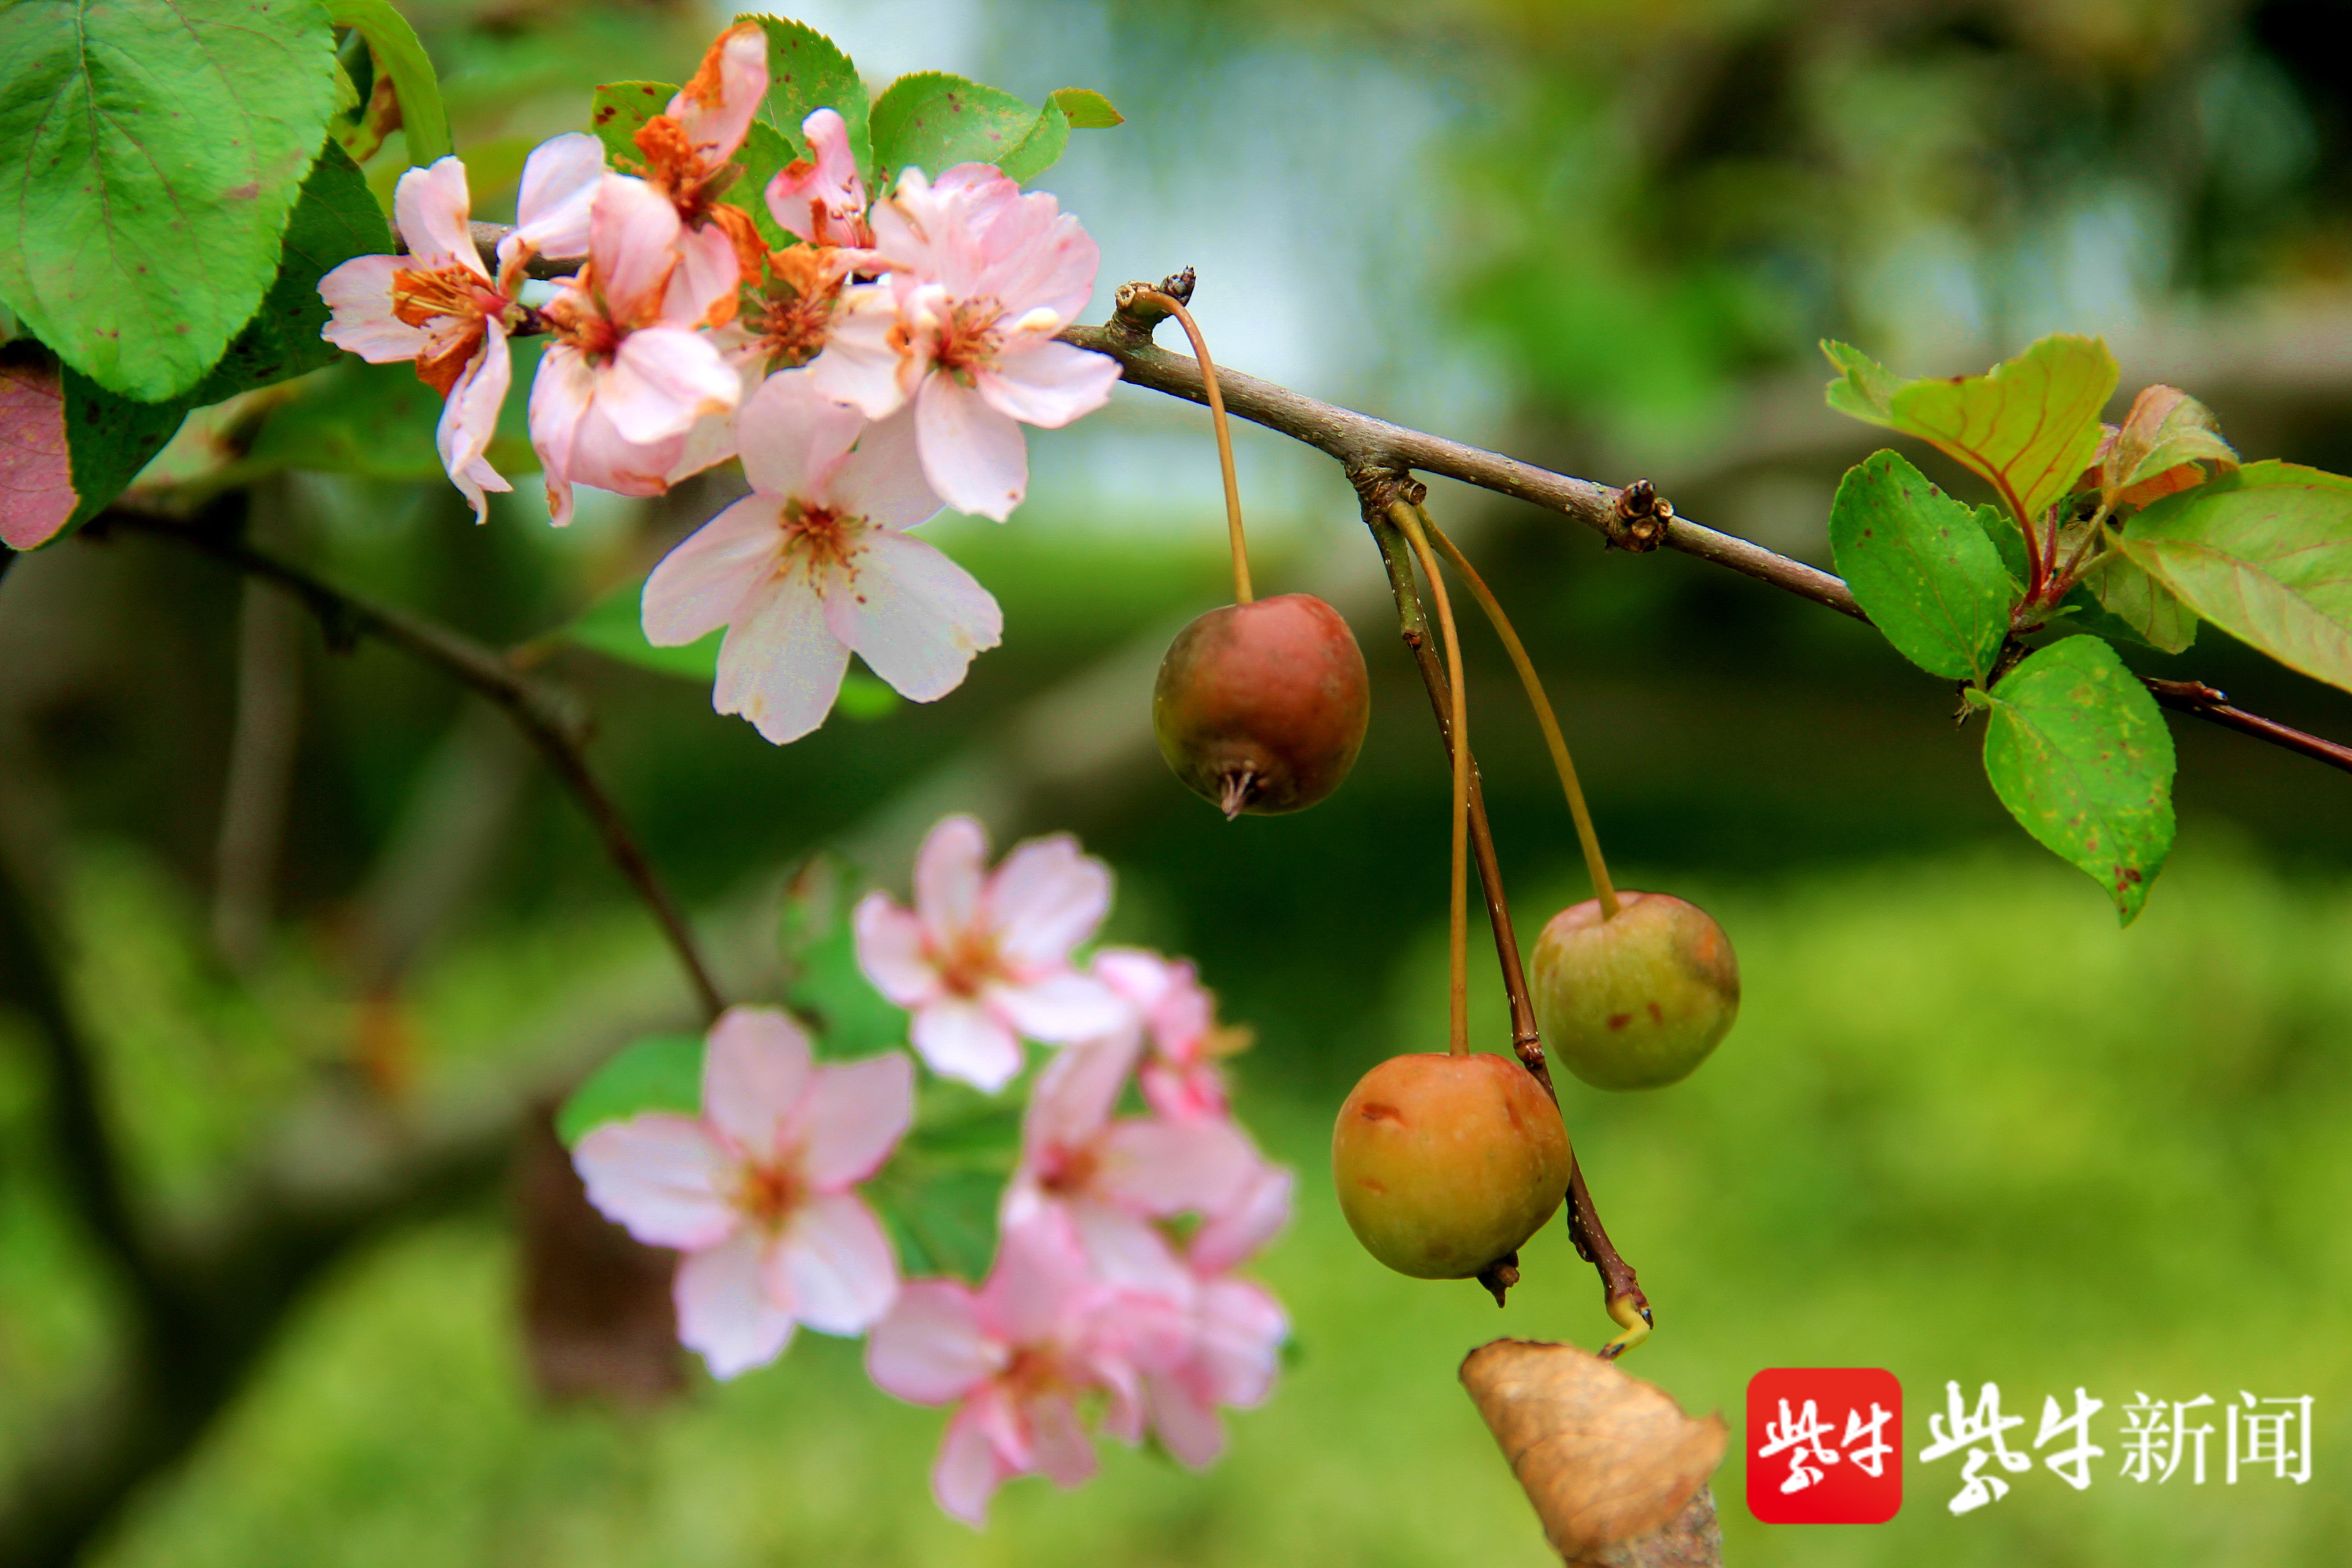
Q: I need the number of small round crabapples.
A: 3